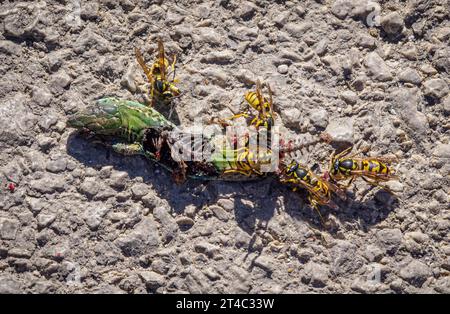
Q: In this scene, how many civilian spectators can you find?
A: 0